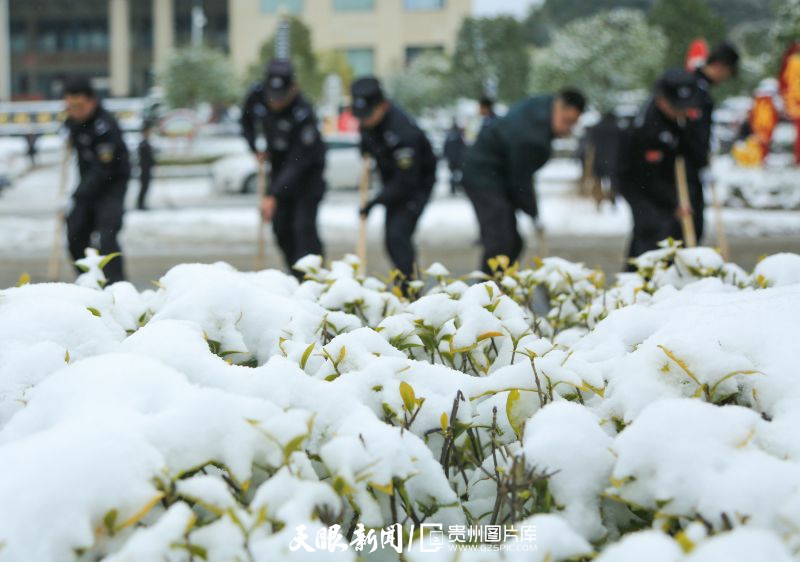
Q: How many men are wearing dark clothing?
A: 6